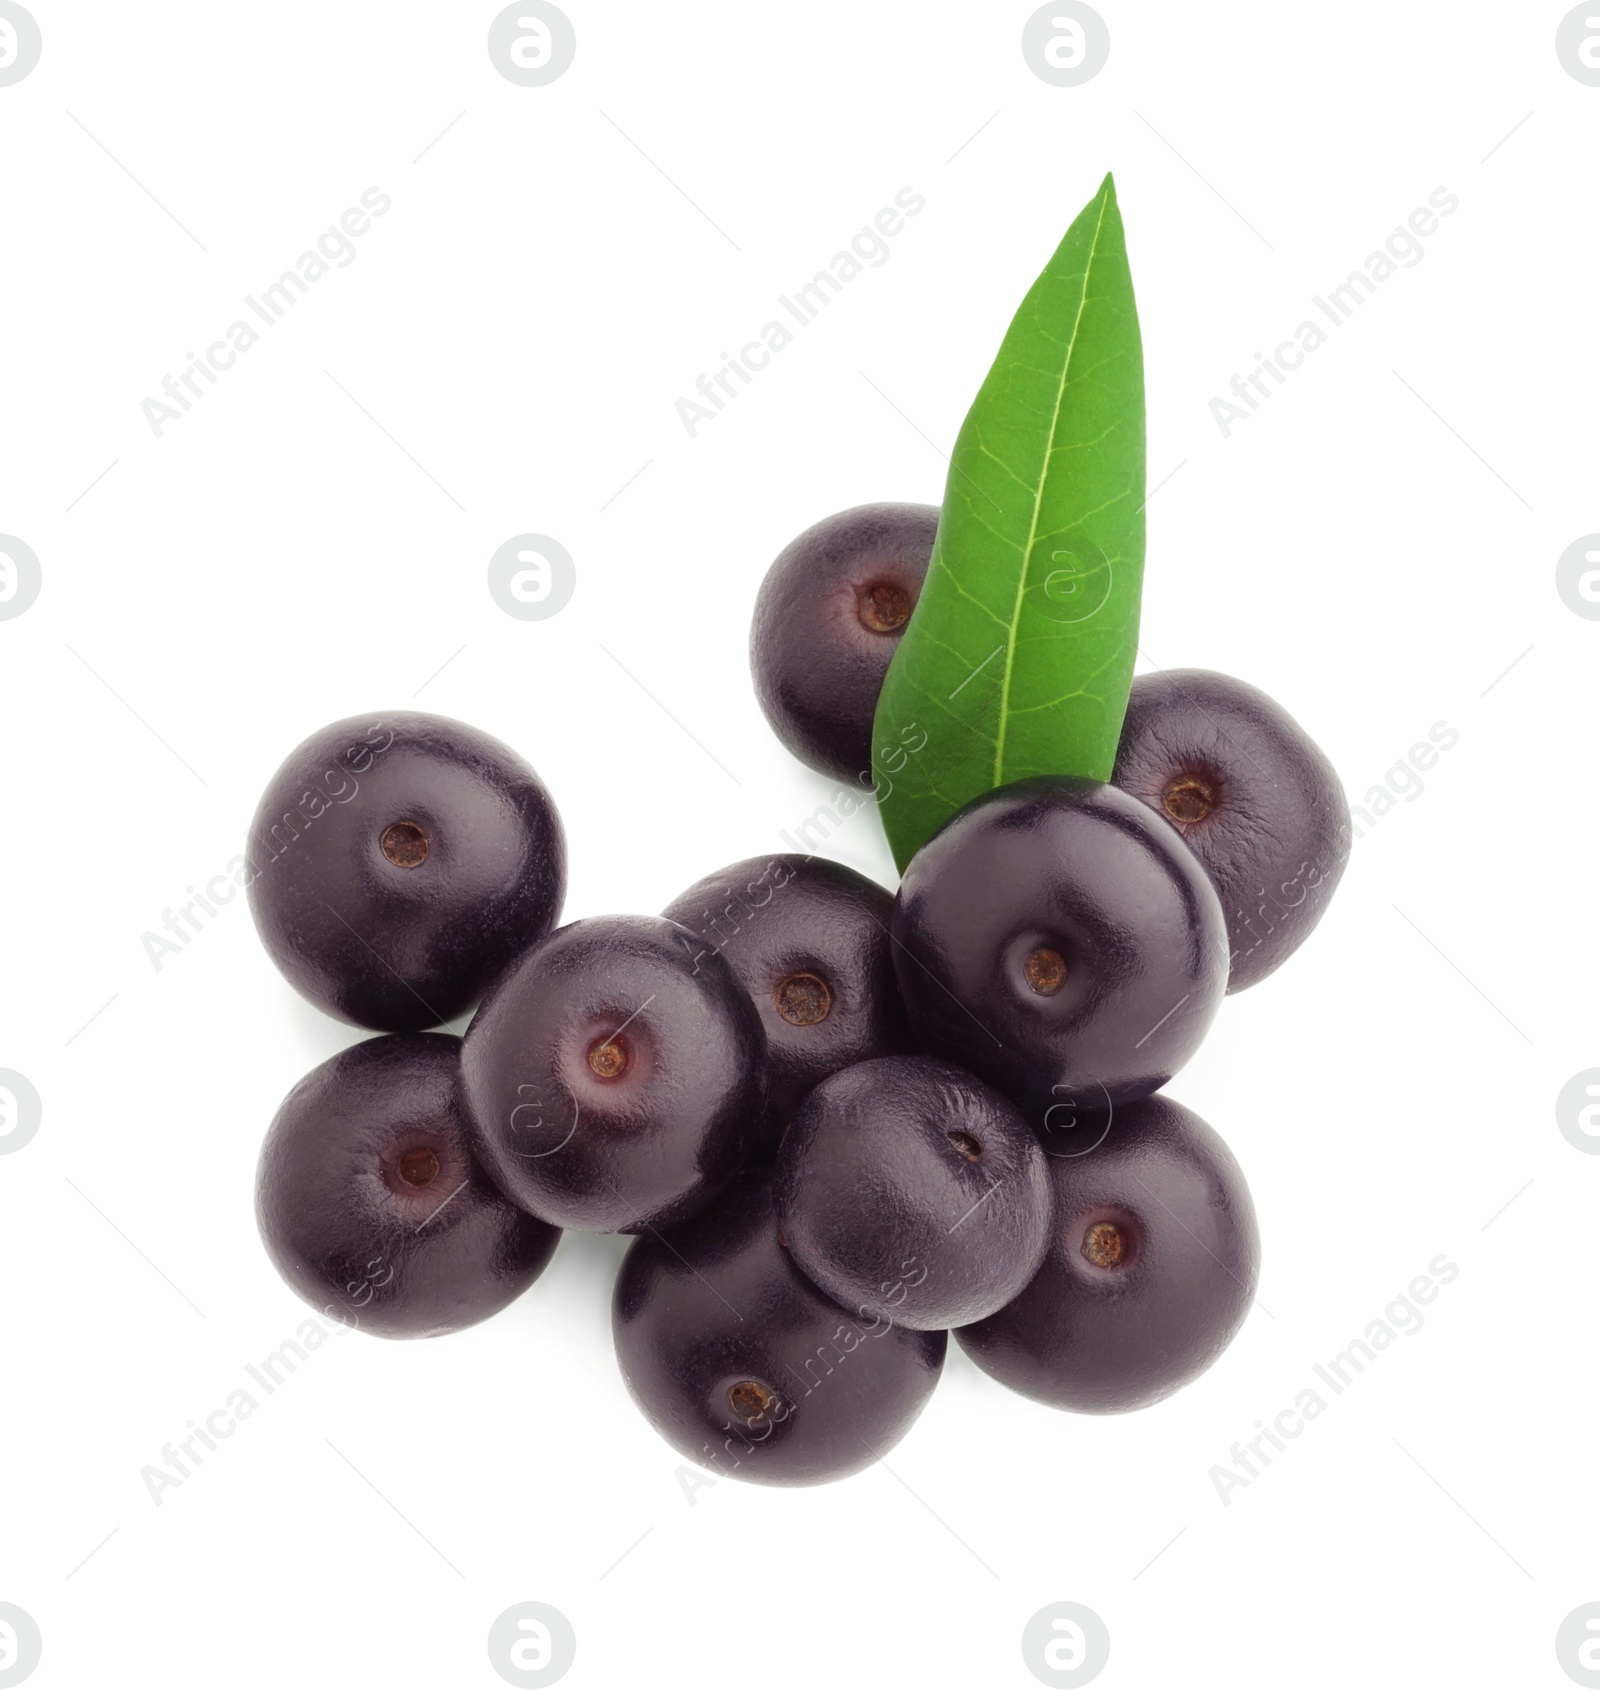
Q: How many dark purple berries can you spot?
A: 10